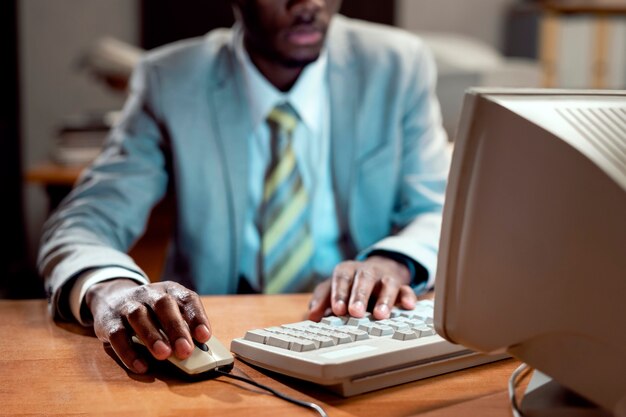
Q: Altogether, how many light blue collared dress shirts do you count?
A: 1